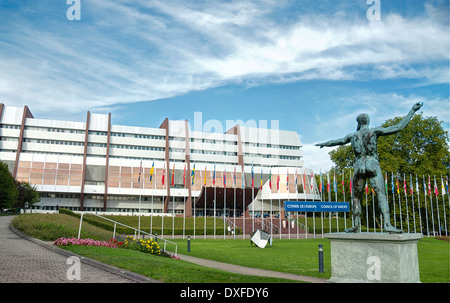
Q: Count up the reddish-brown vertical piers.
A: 7